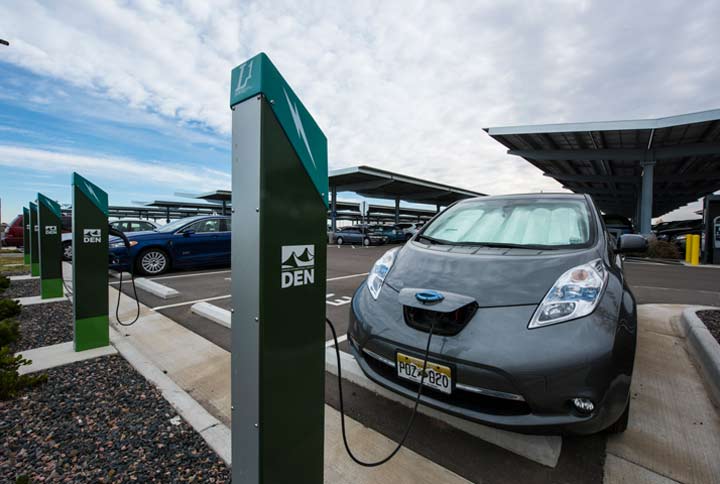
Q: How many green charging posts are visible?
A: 5